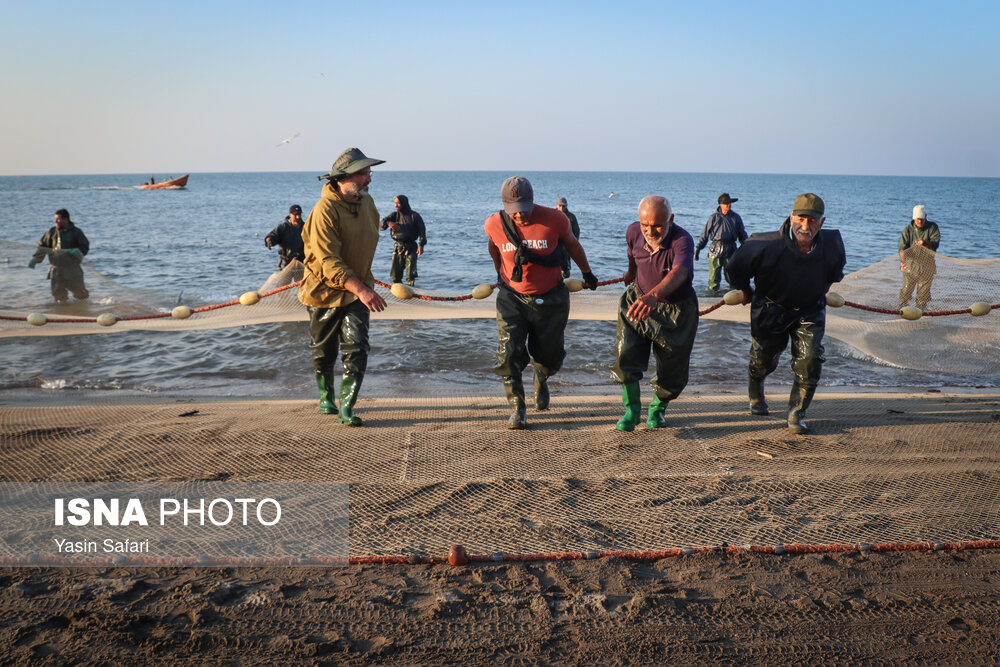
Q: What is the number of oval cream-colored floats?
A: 11